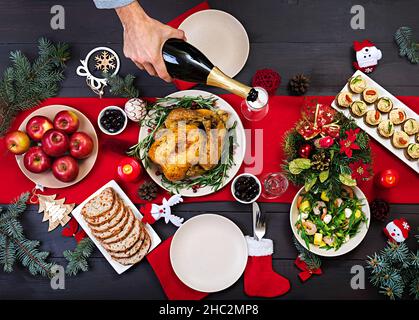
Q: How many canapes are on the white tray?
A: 12